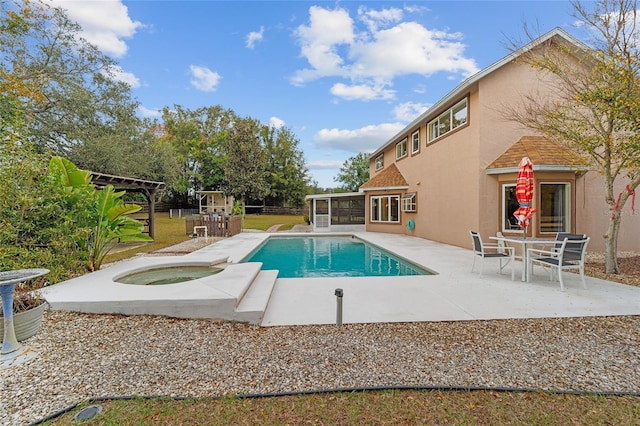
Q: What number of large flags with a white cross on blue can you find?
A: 0